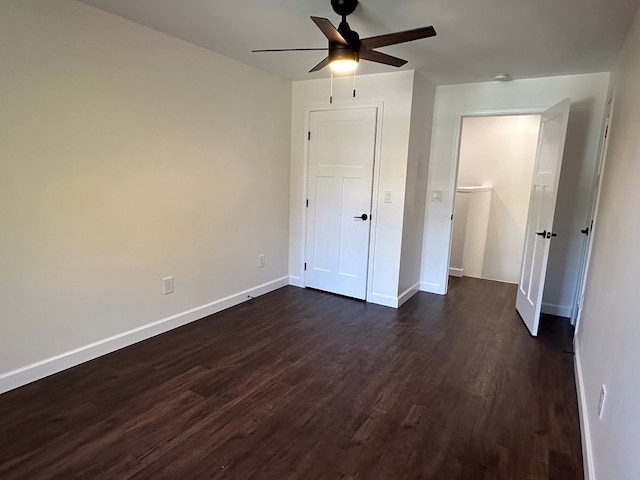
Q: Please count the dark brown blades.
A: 5